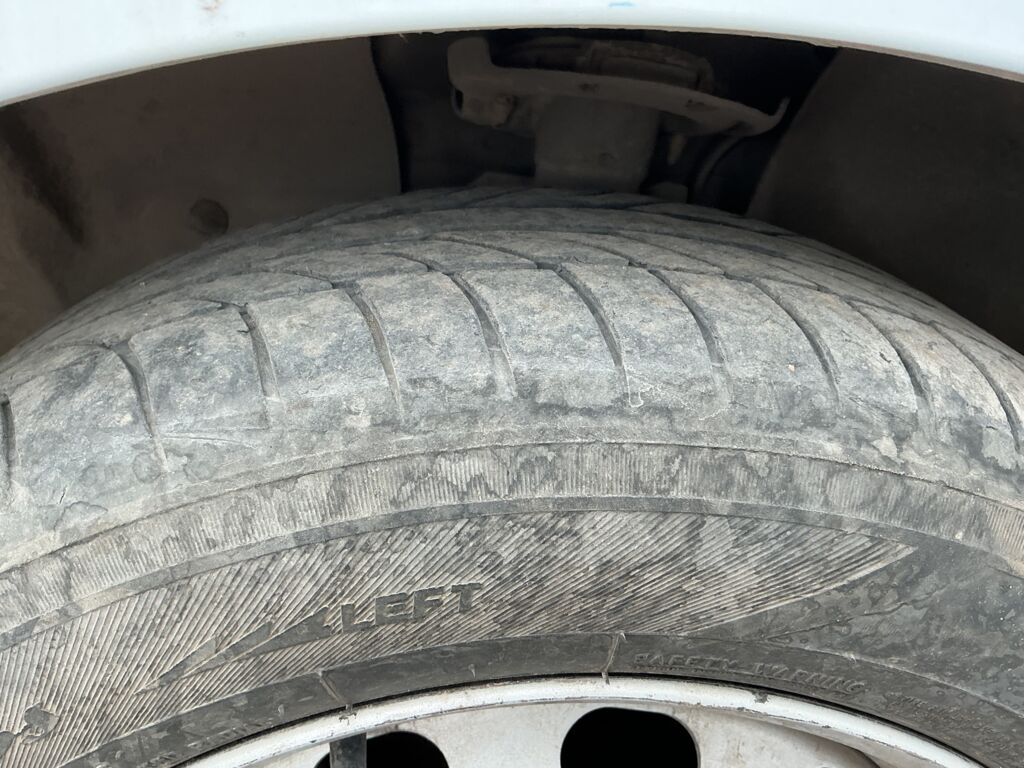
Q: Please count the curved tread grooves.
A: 10